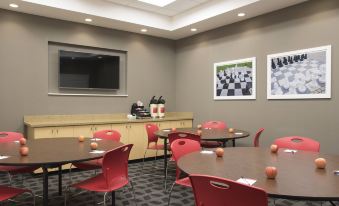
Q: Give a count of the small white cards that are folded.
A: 0